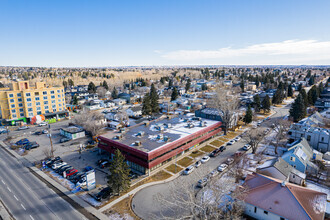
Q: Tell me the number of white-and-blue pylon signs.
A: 1